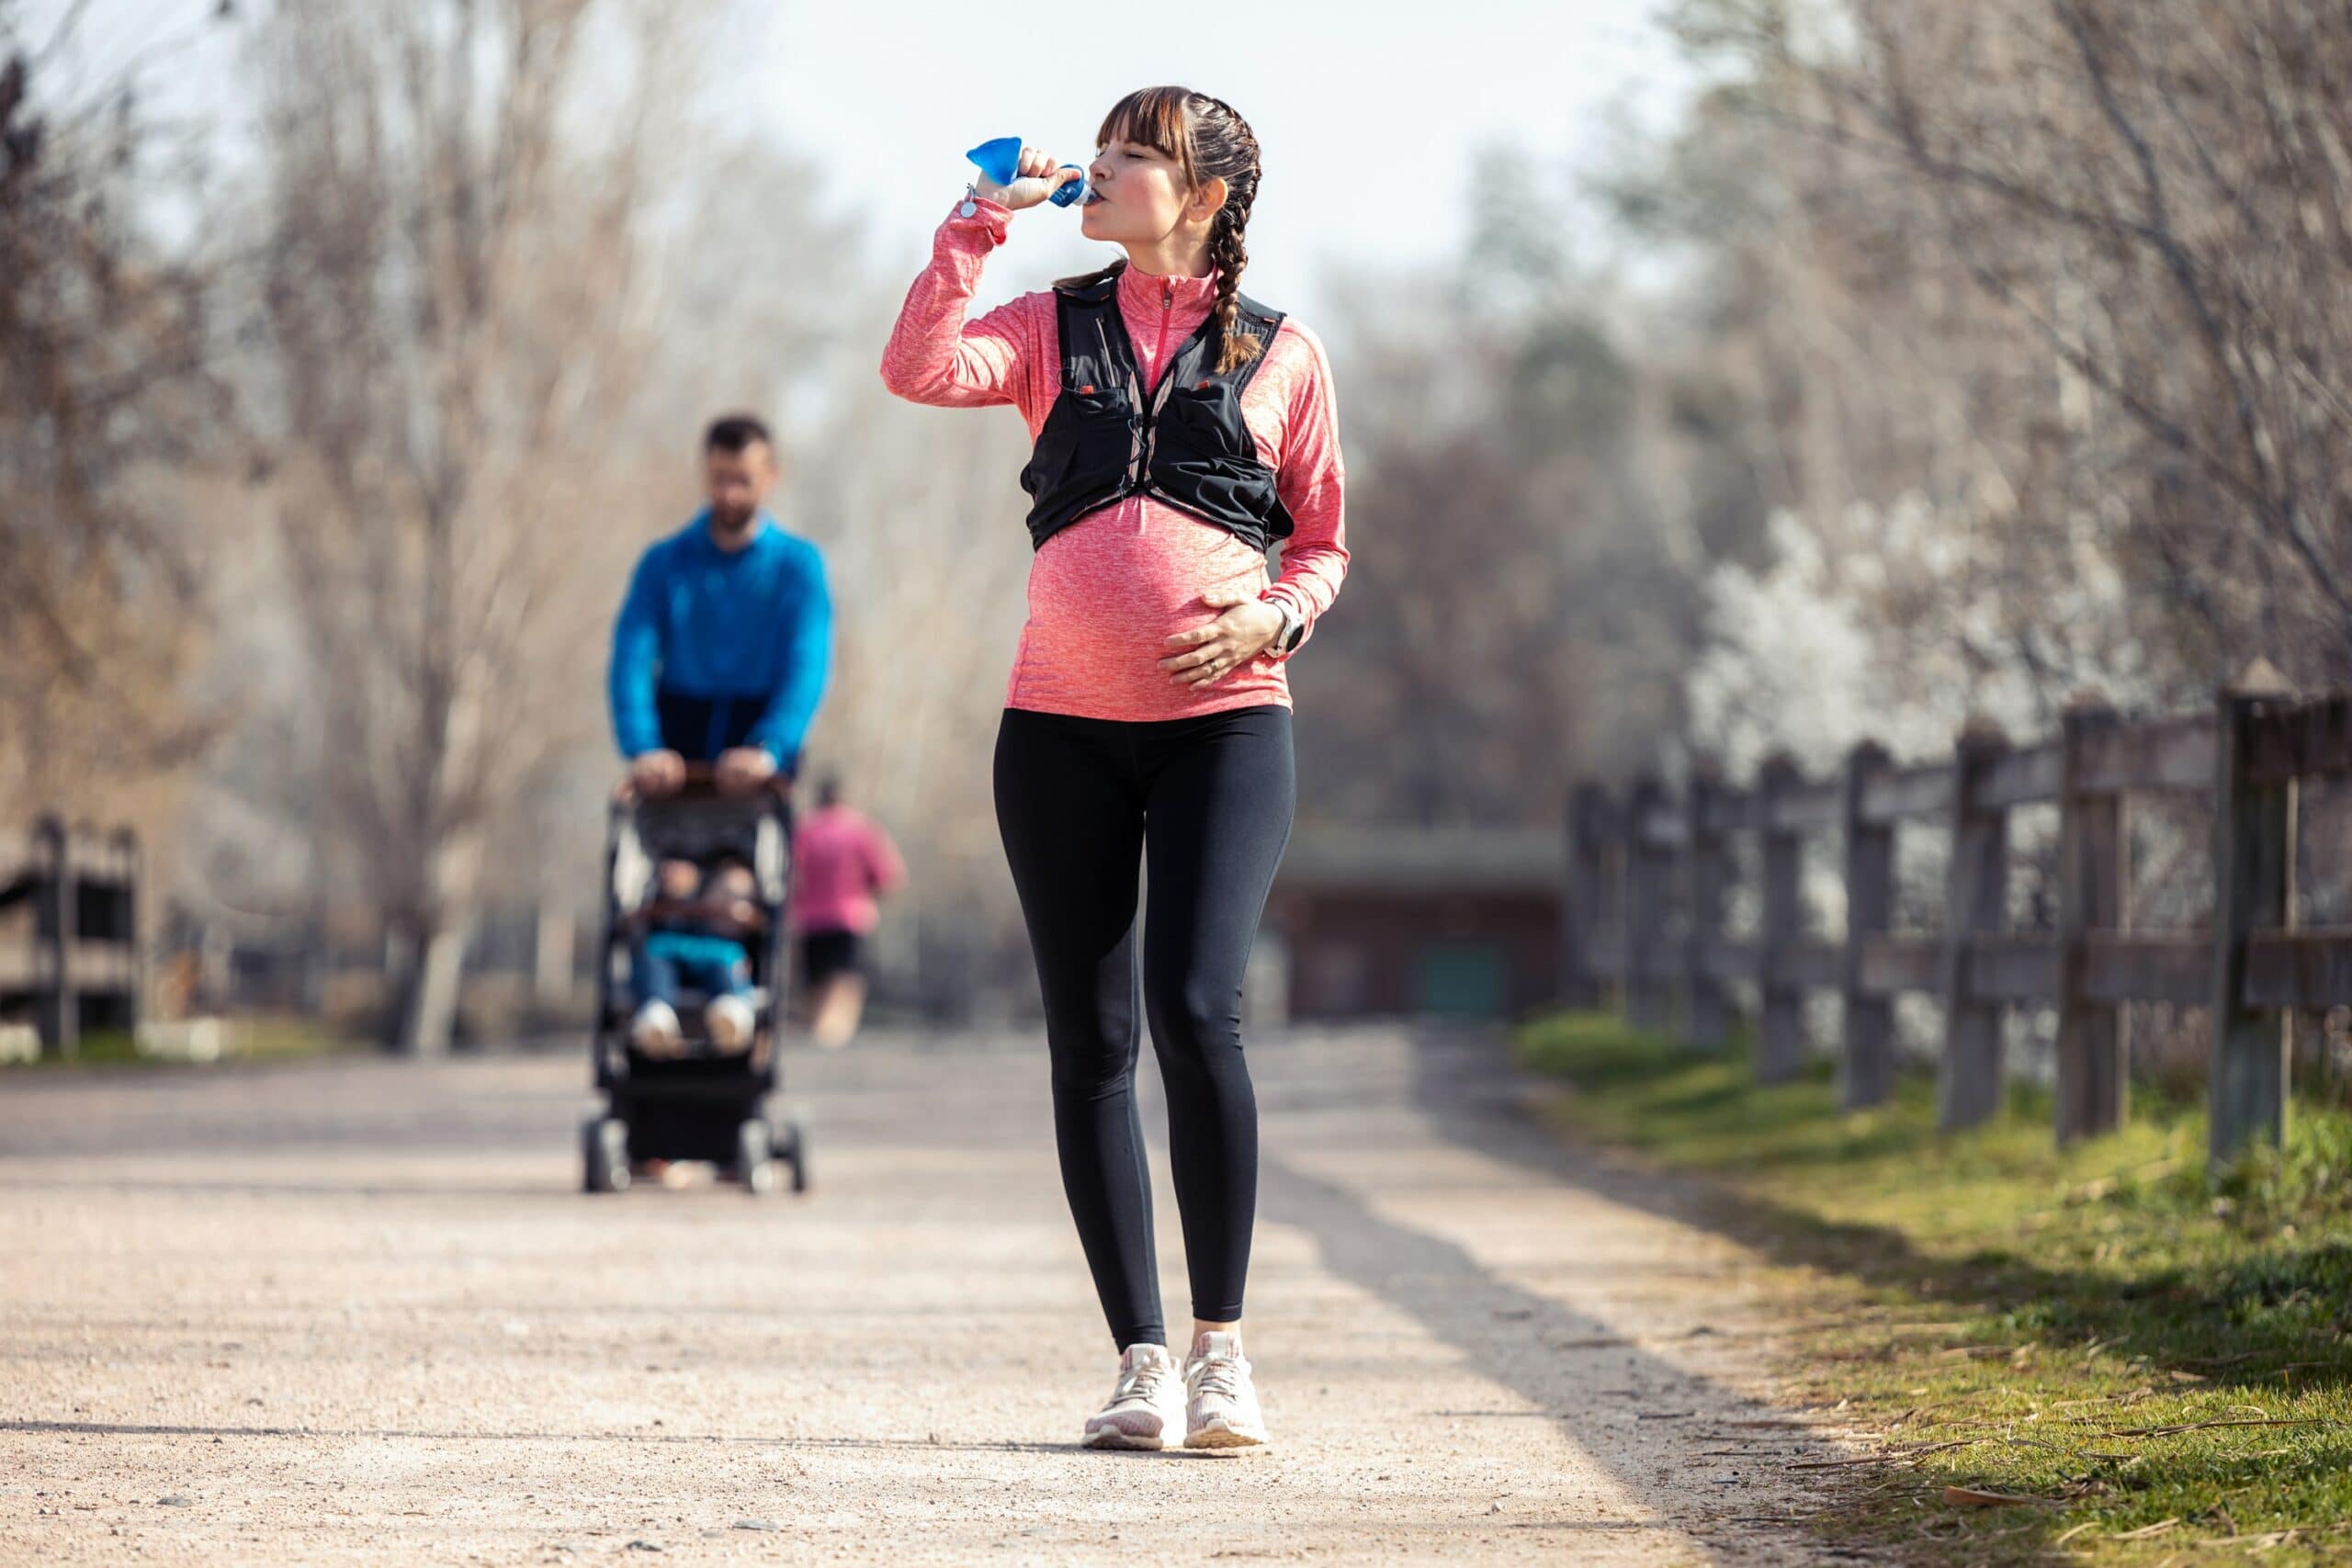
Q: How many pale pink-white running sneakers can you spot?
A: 2